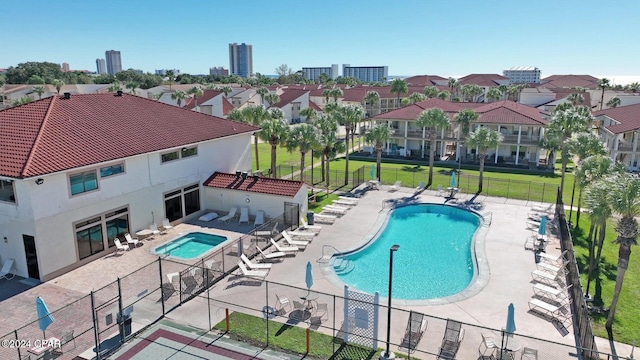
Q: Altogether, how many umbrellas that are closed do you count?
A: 6